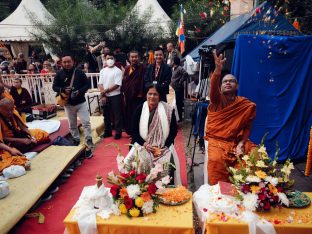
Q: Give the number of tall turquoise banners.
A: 0